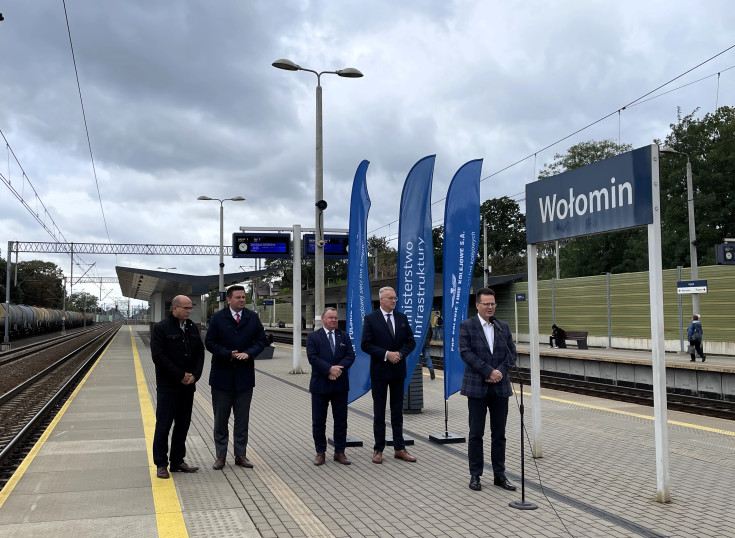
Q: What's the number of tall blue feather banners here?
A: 3